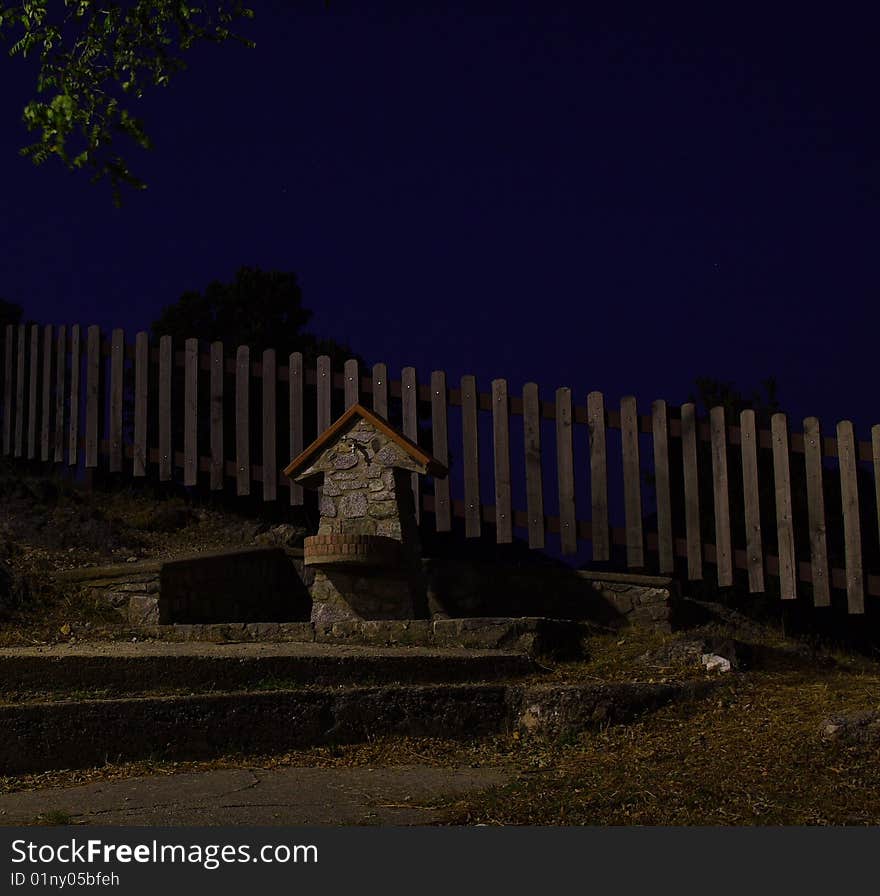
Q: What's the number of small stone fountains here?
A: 1